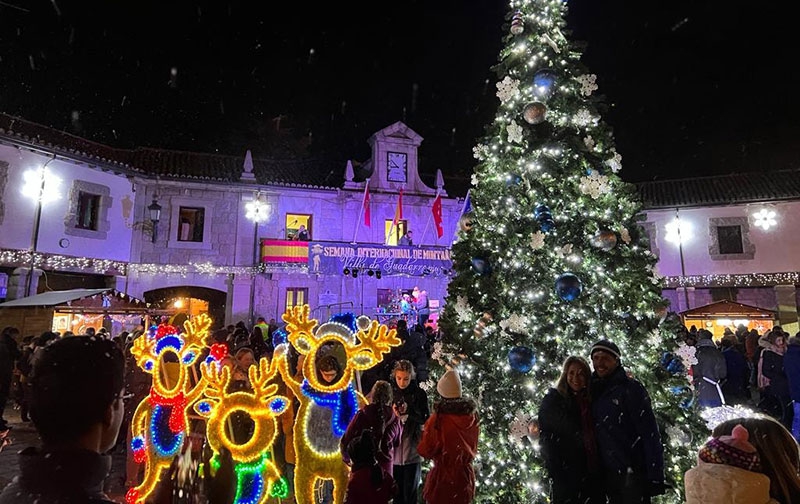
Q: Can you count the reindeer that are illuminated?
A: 3